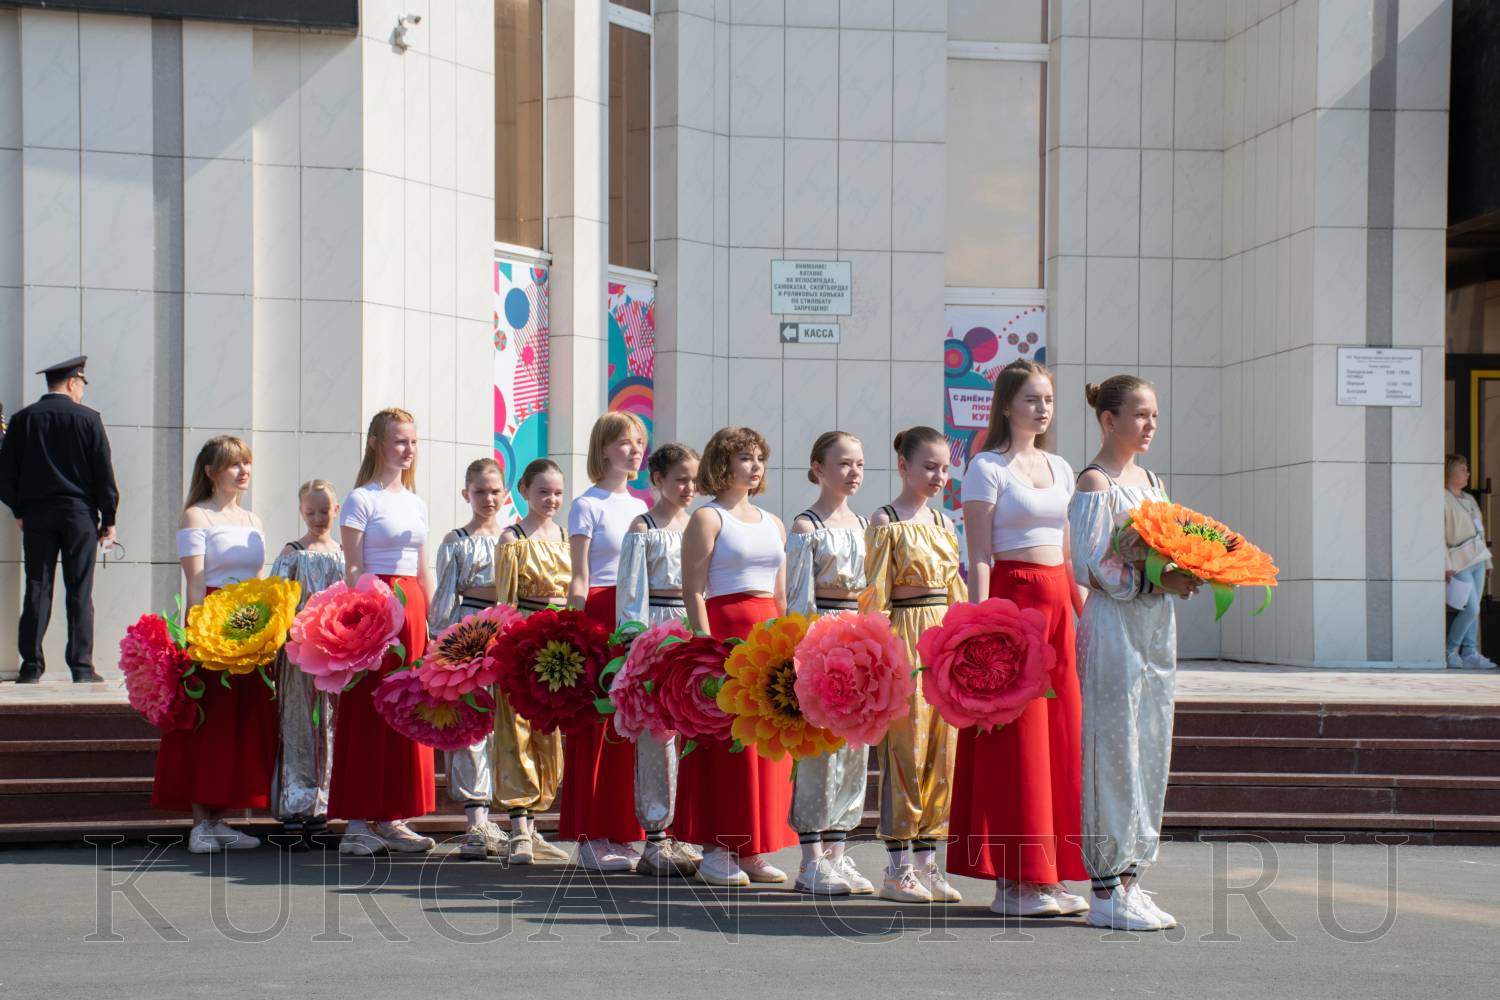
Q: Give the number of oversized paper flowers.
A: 12